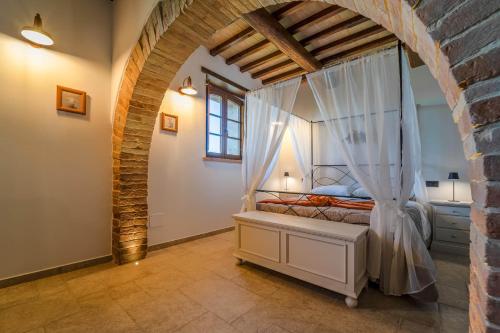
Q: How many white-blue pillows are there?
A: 2